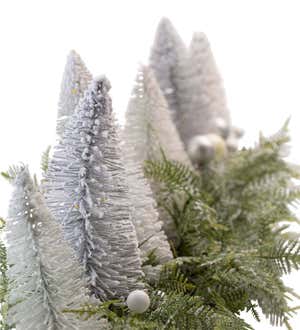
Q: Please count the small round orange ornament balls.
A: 0